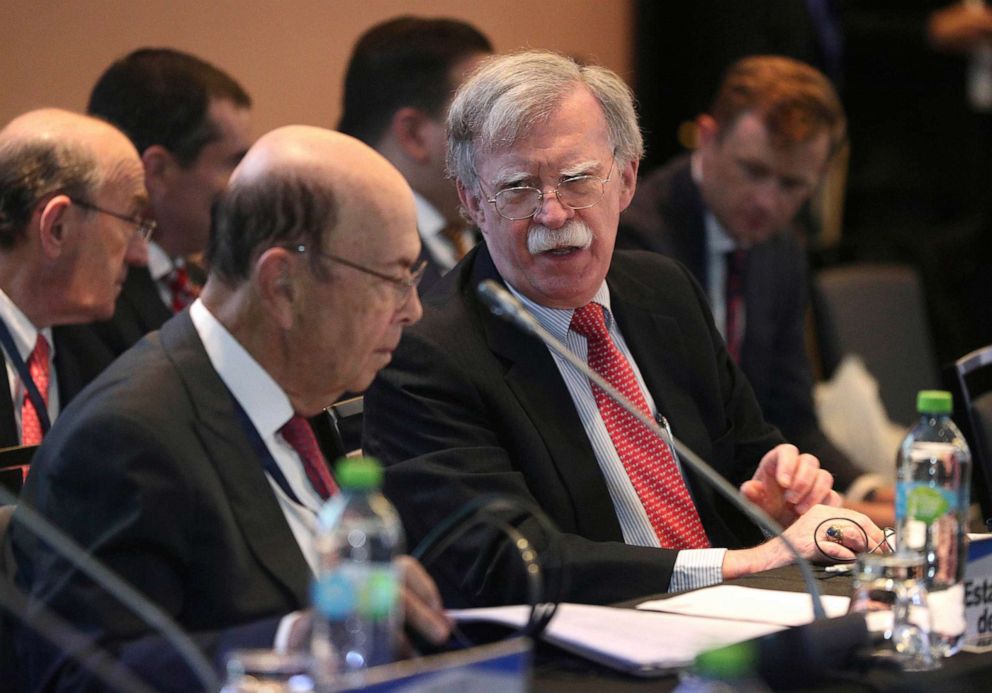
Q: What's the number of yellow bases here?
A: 0